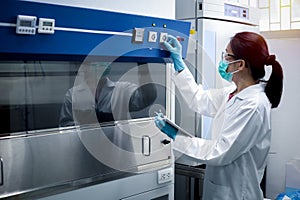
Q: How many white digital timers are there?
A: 2